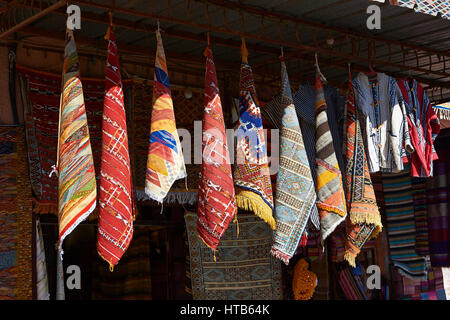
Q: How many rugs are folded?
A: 8